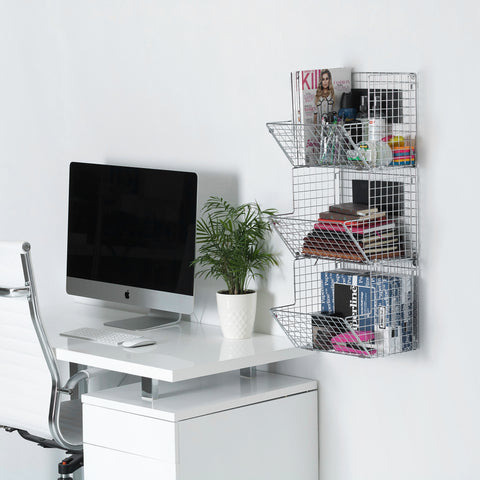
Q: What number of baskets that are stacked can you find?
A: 3